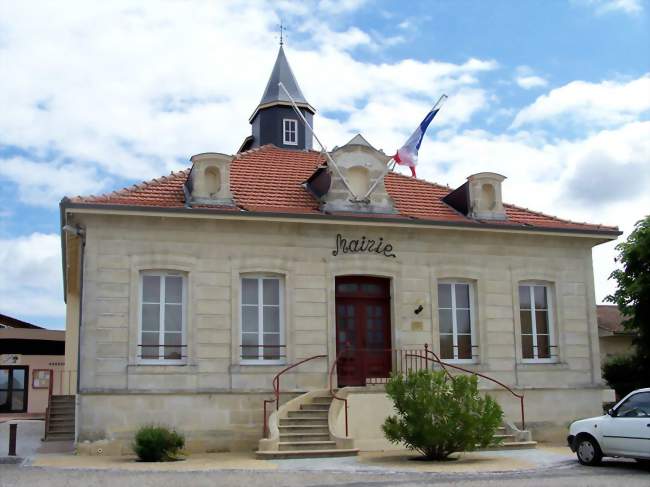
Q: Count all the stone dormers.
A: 3